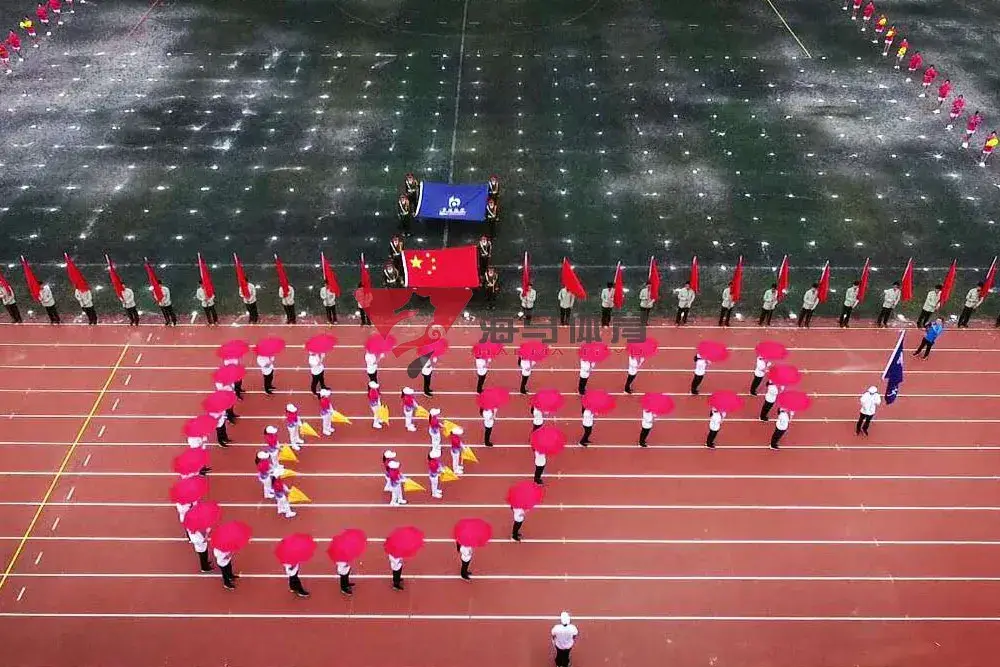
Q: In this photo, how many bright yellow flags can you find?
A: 11